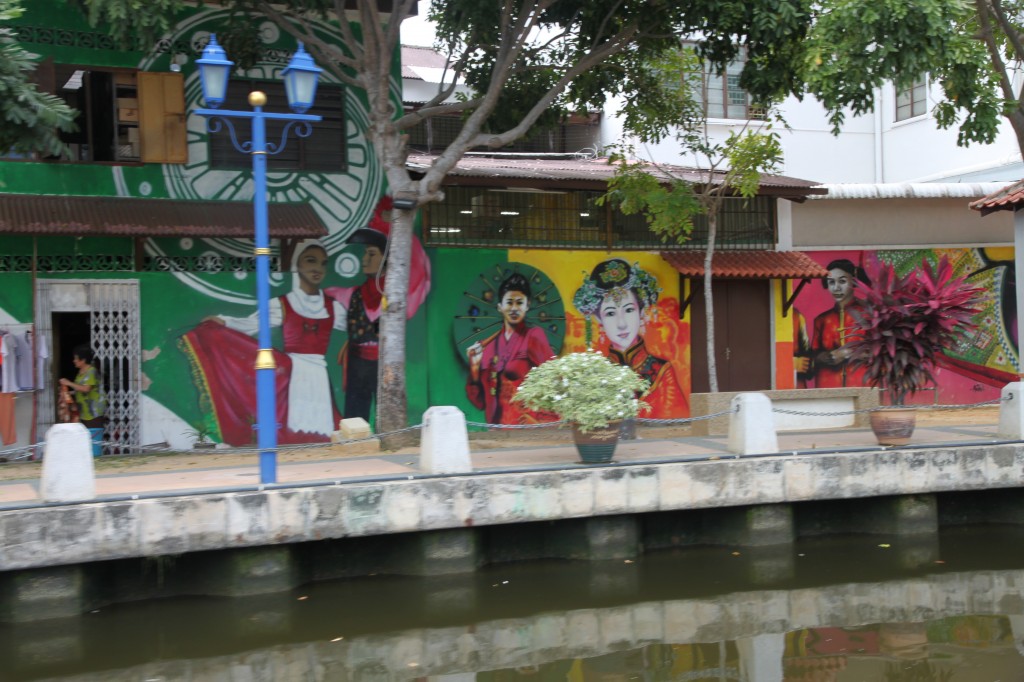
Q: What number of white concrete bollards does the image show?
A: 4